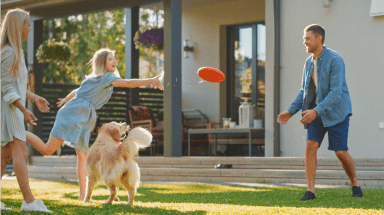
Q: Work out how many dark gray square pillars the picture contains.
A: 3